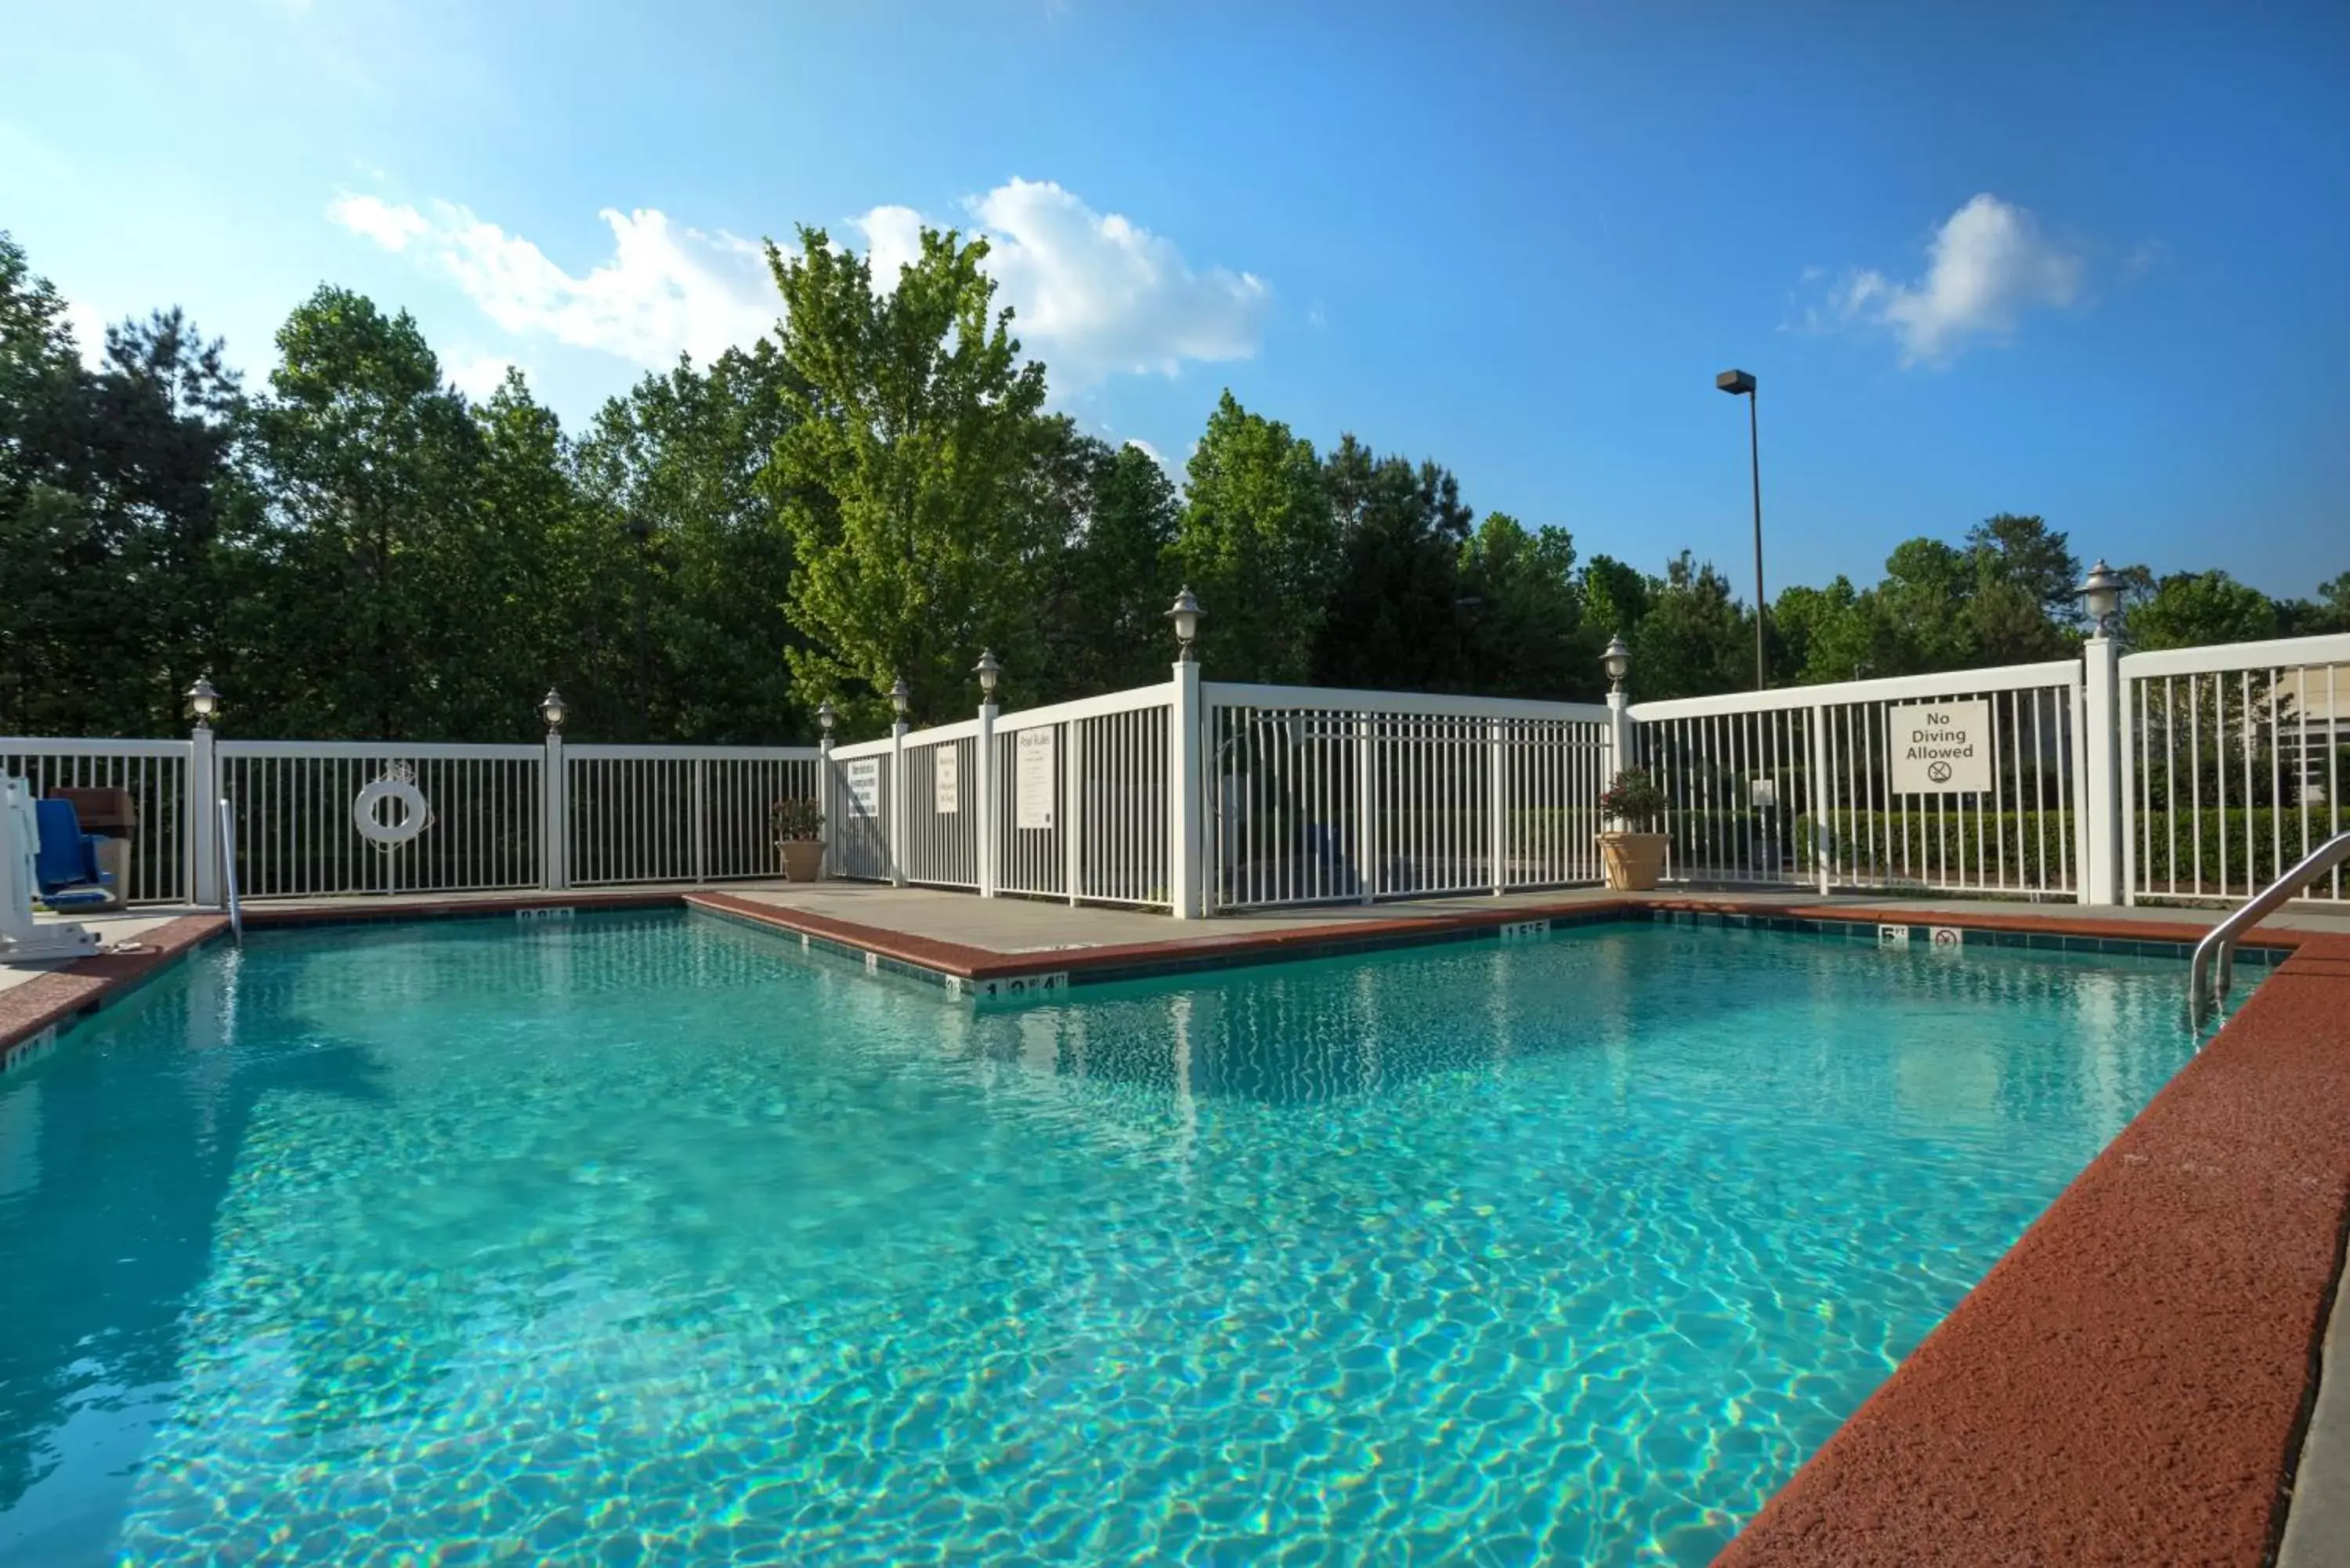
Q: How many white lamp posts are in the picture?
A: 8